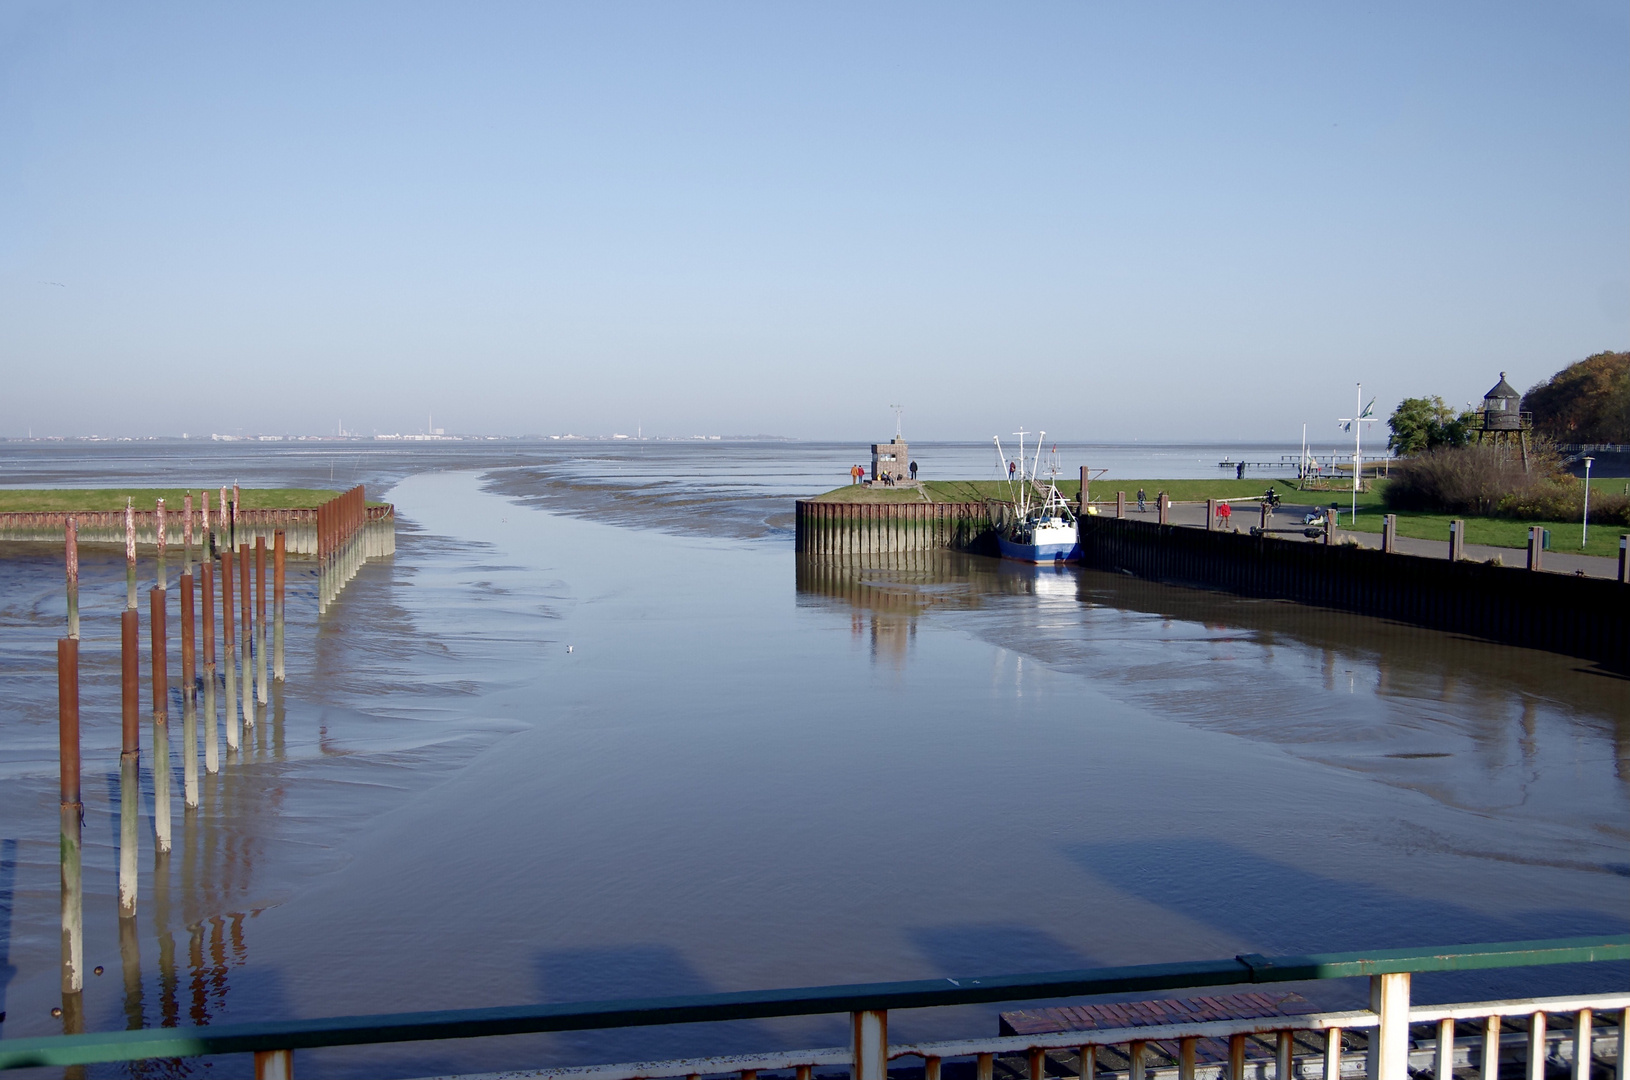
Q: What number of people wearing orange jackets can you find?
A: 1